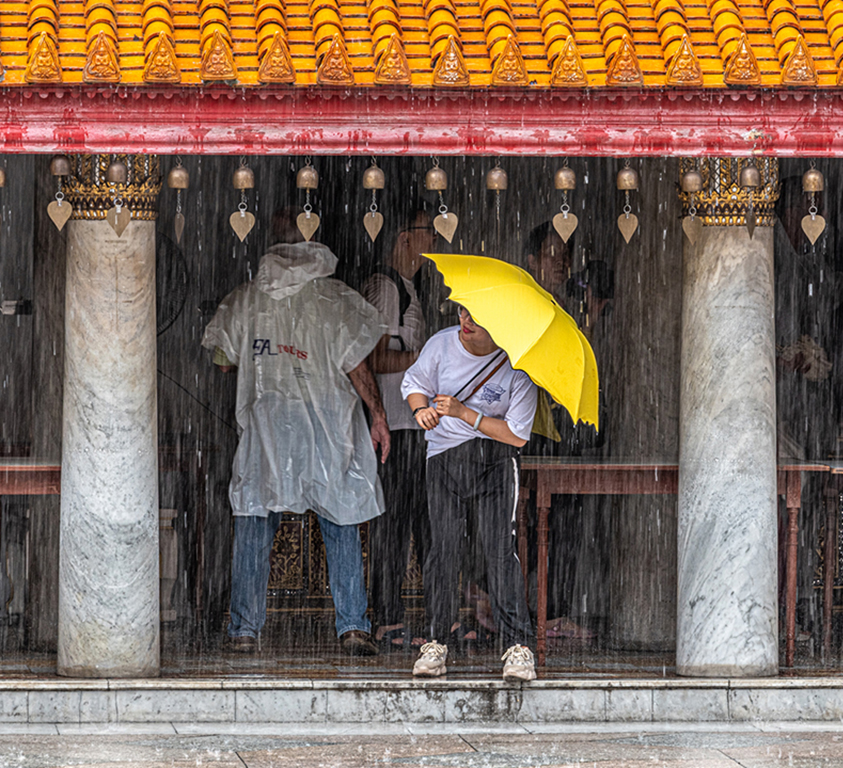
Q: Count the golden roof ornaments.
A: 14